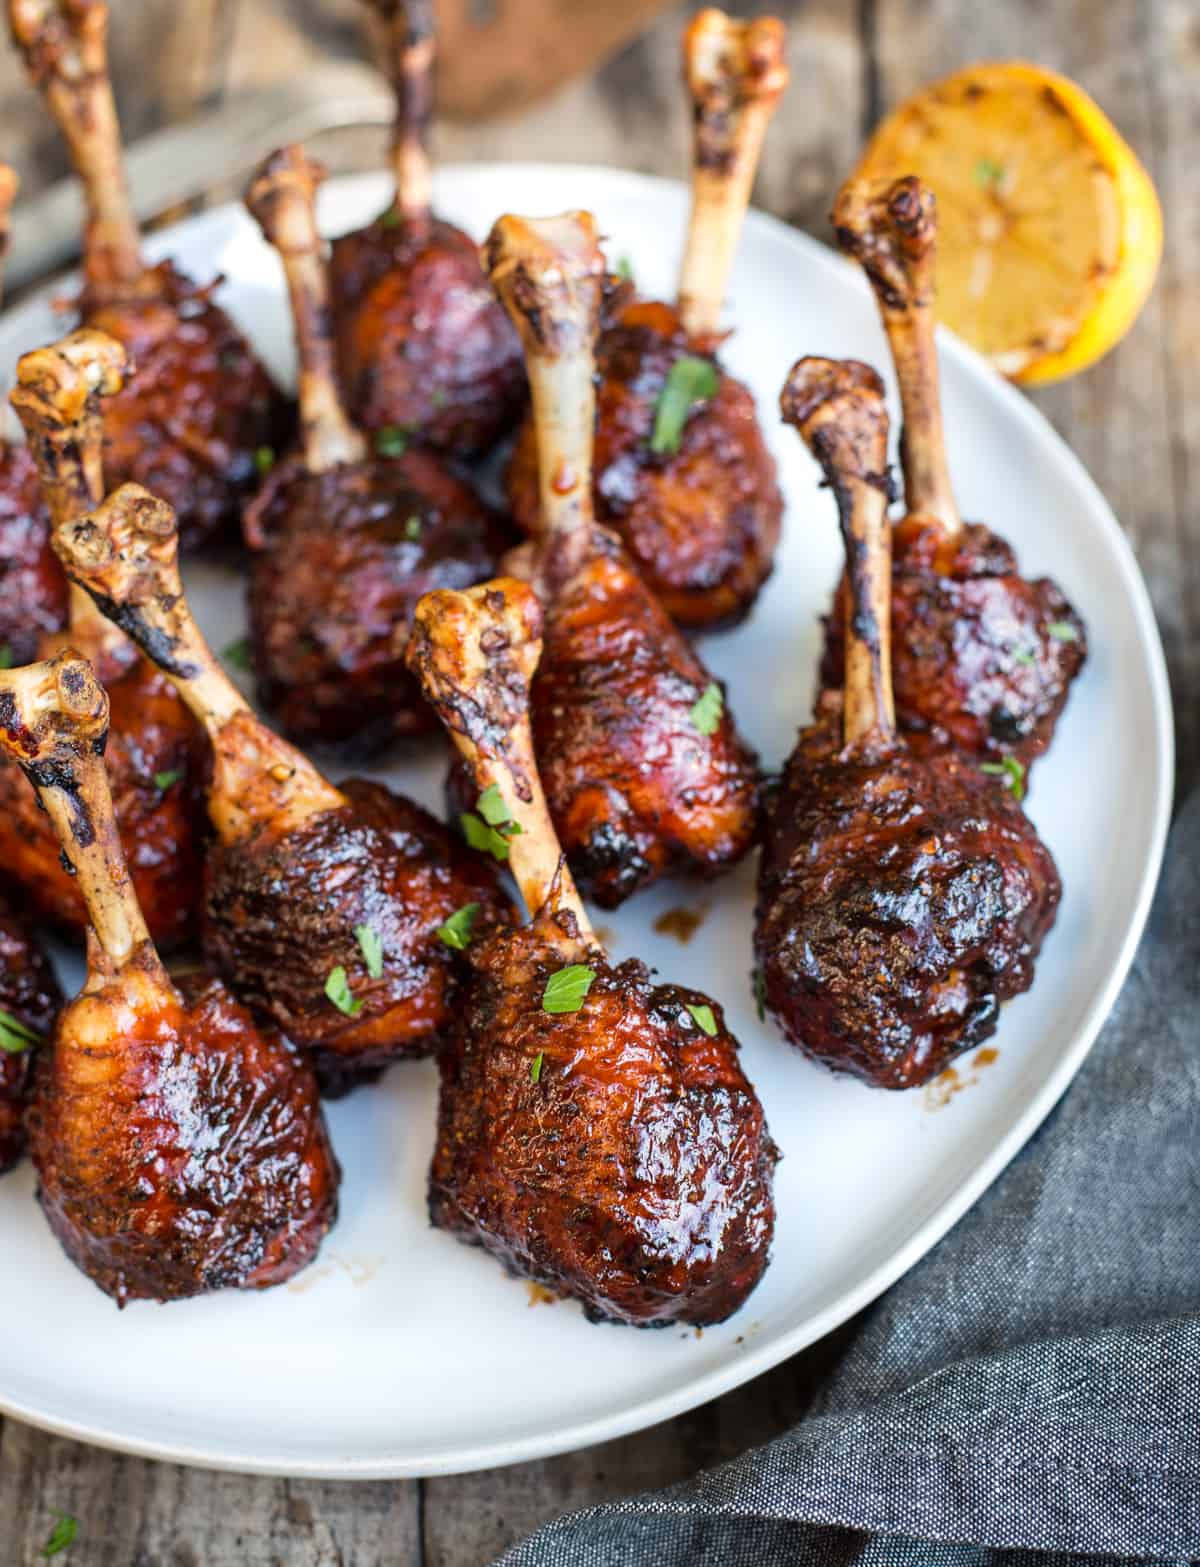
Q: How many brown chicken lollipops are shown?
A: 13